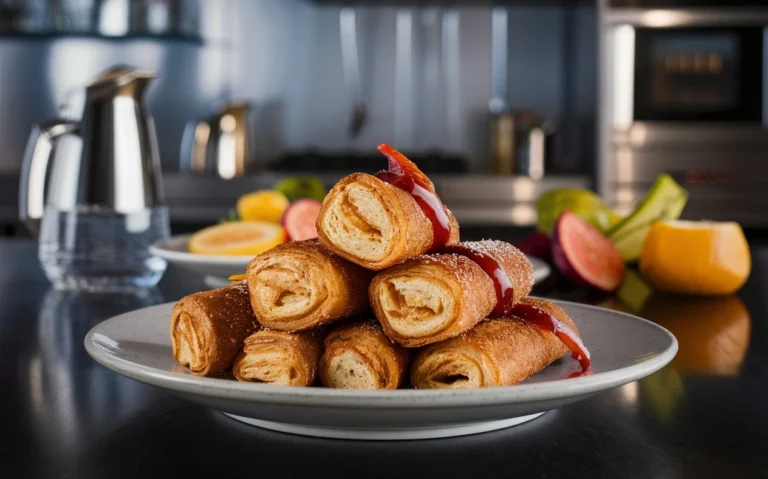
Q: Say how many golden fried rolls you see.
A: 7